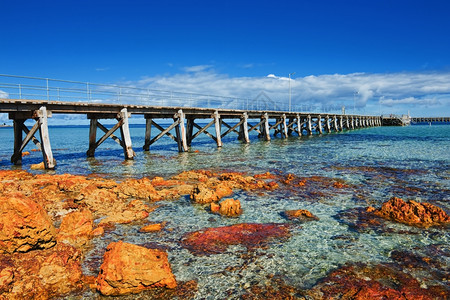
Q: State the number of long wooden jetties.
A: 1